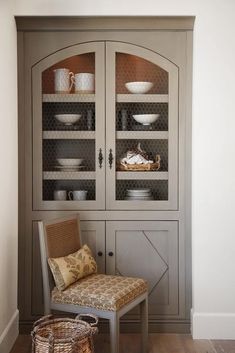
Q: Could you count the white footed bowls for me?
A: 2